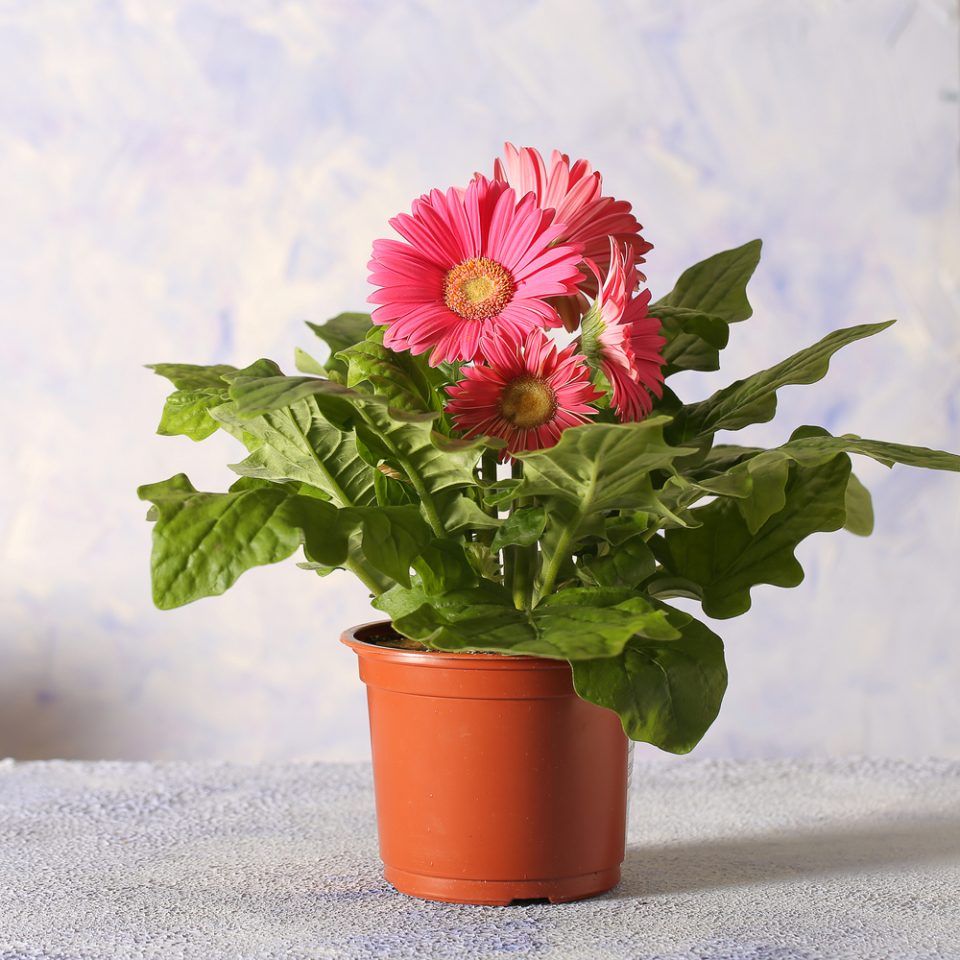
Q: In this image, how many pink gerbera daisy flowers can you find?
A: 4